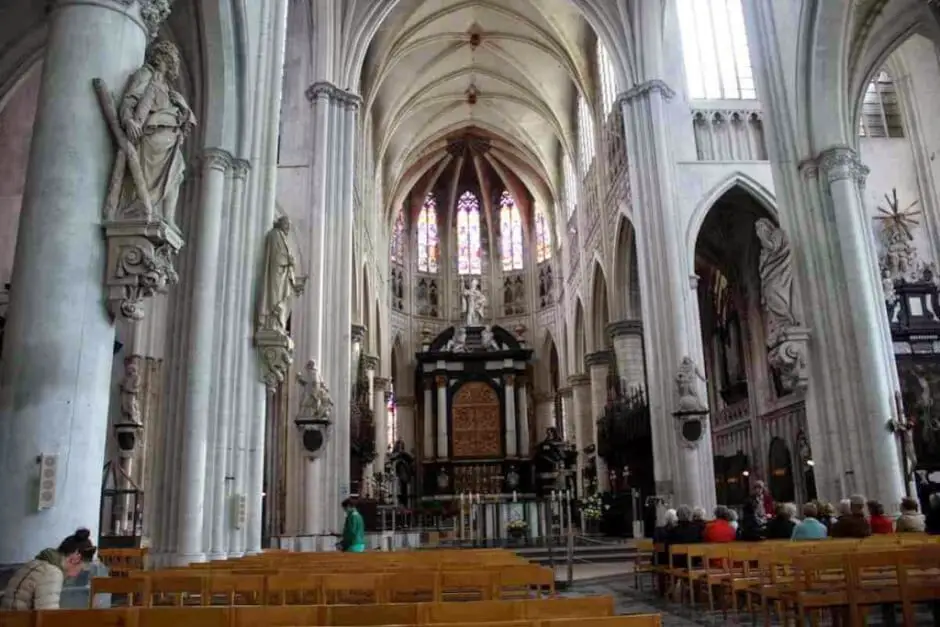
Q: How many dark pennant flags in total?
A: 0